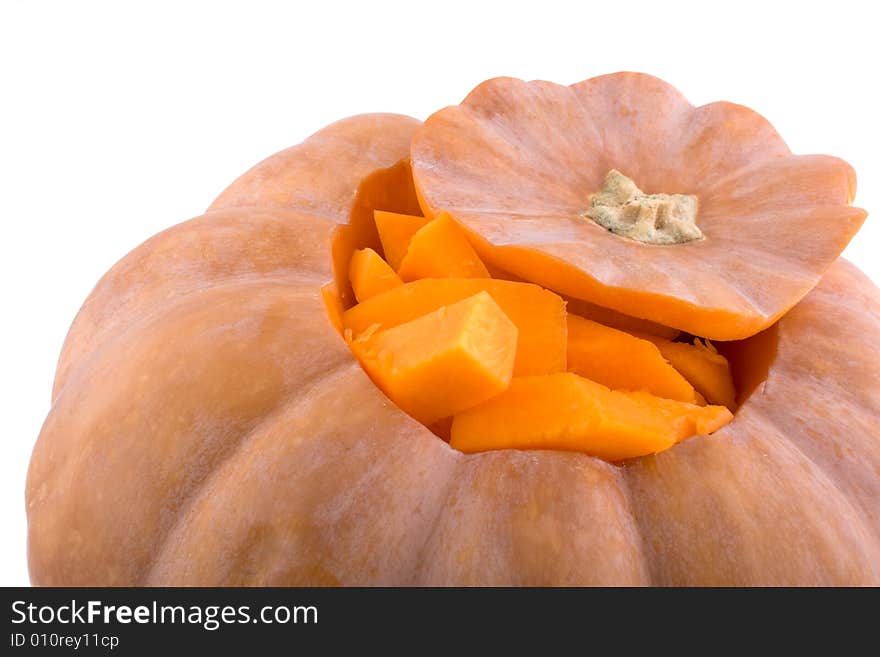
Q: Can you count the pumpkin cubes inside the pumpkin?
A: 8